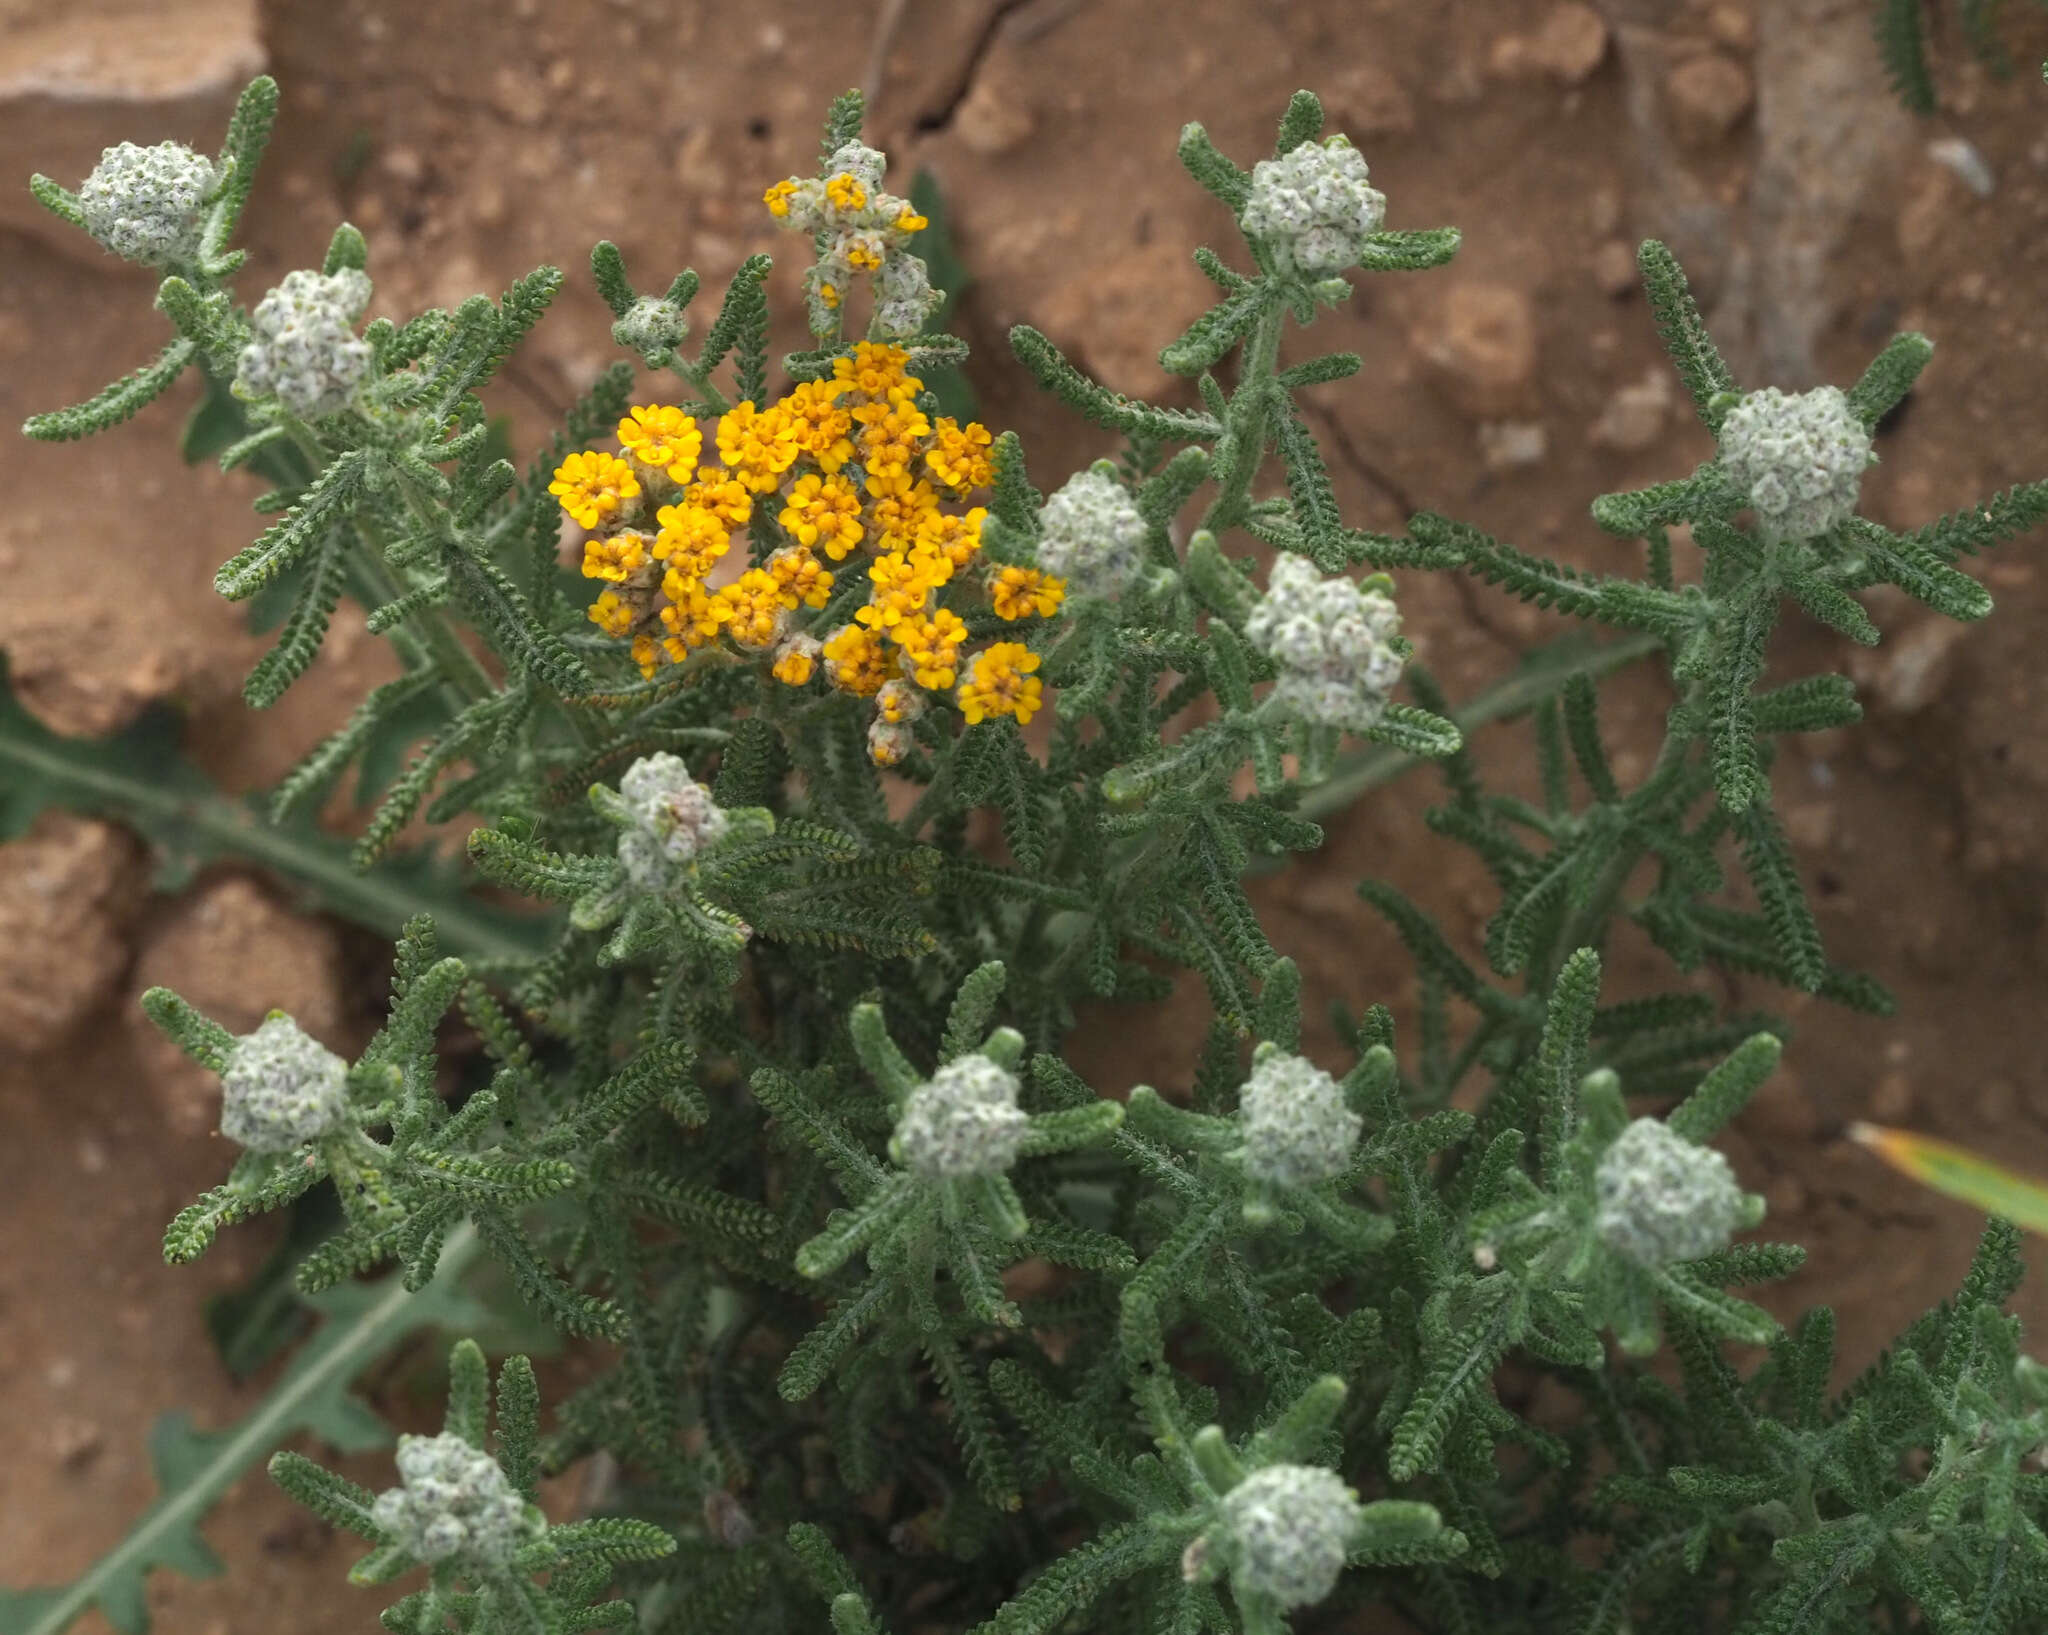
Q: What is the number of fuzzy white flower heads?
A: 14